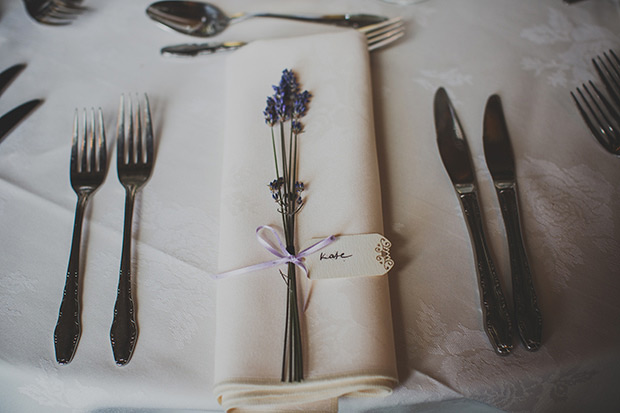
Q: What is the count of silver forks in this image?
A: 6